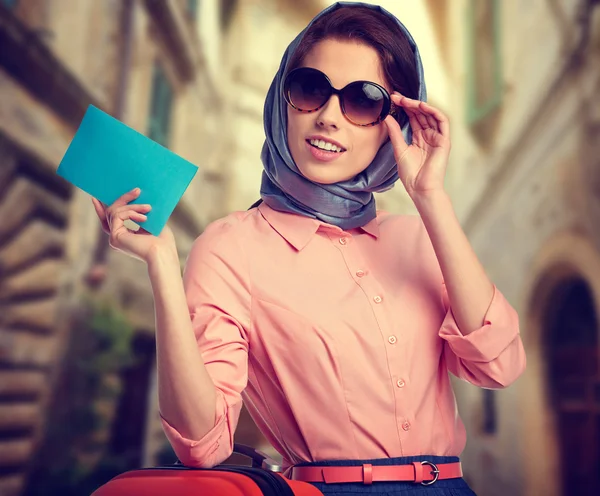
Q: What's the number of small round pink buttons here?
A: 6